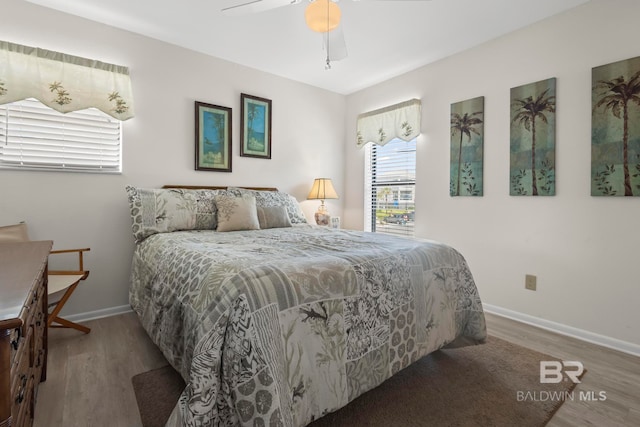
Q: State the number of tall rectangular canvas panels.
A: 3